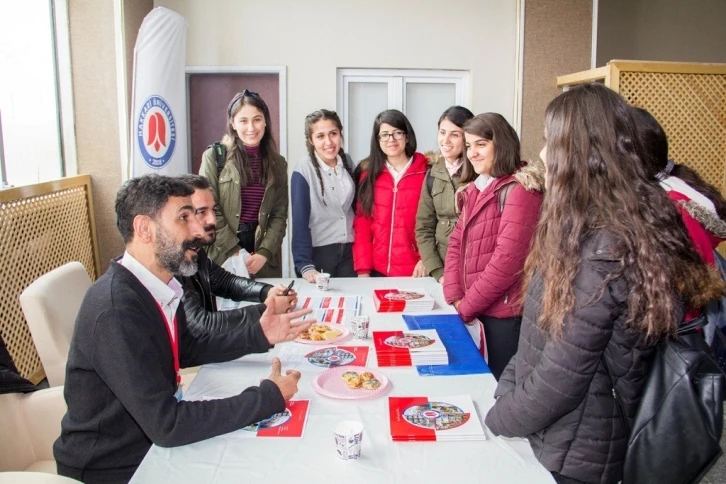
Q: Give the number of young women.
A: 7